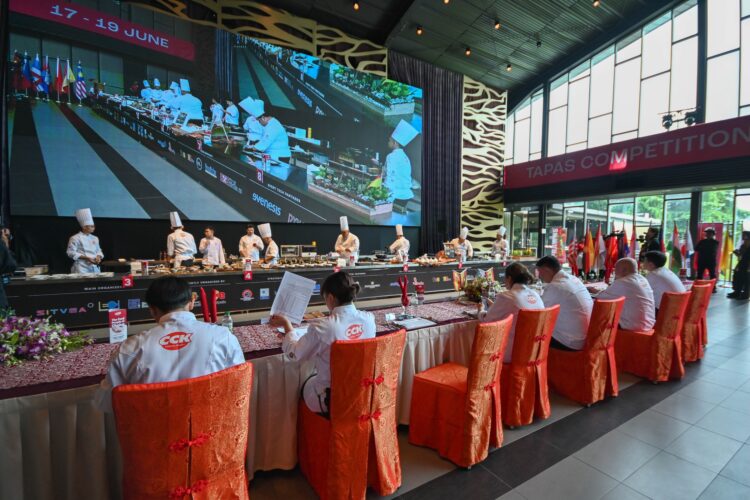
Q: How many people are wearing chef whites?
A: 15